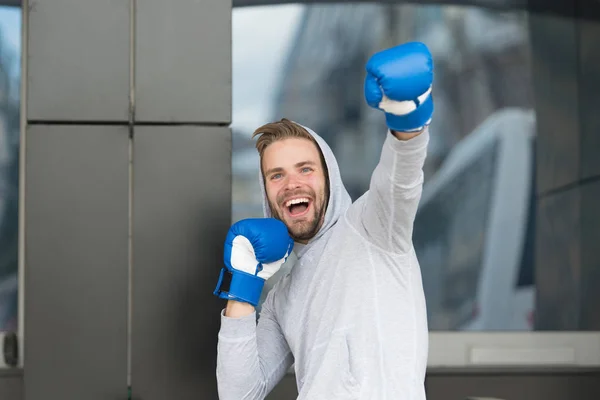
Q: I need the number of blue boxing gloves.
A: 2